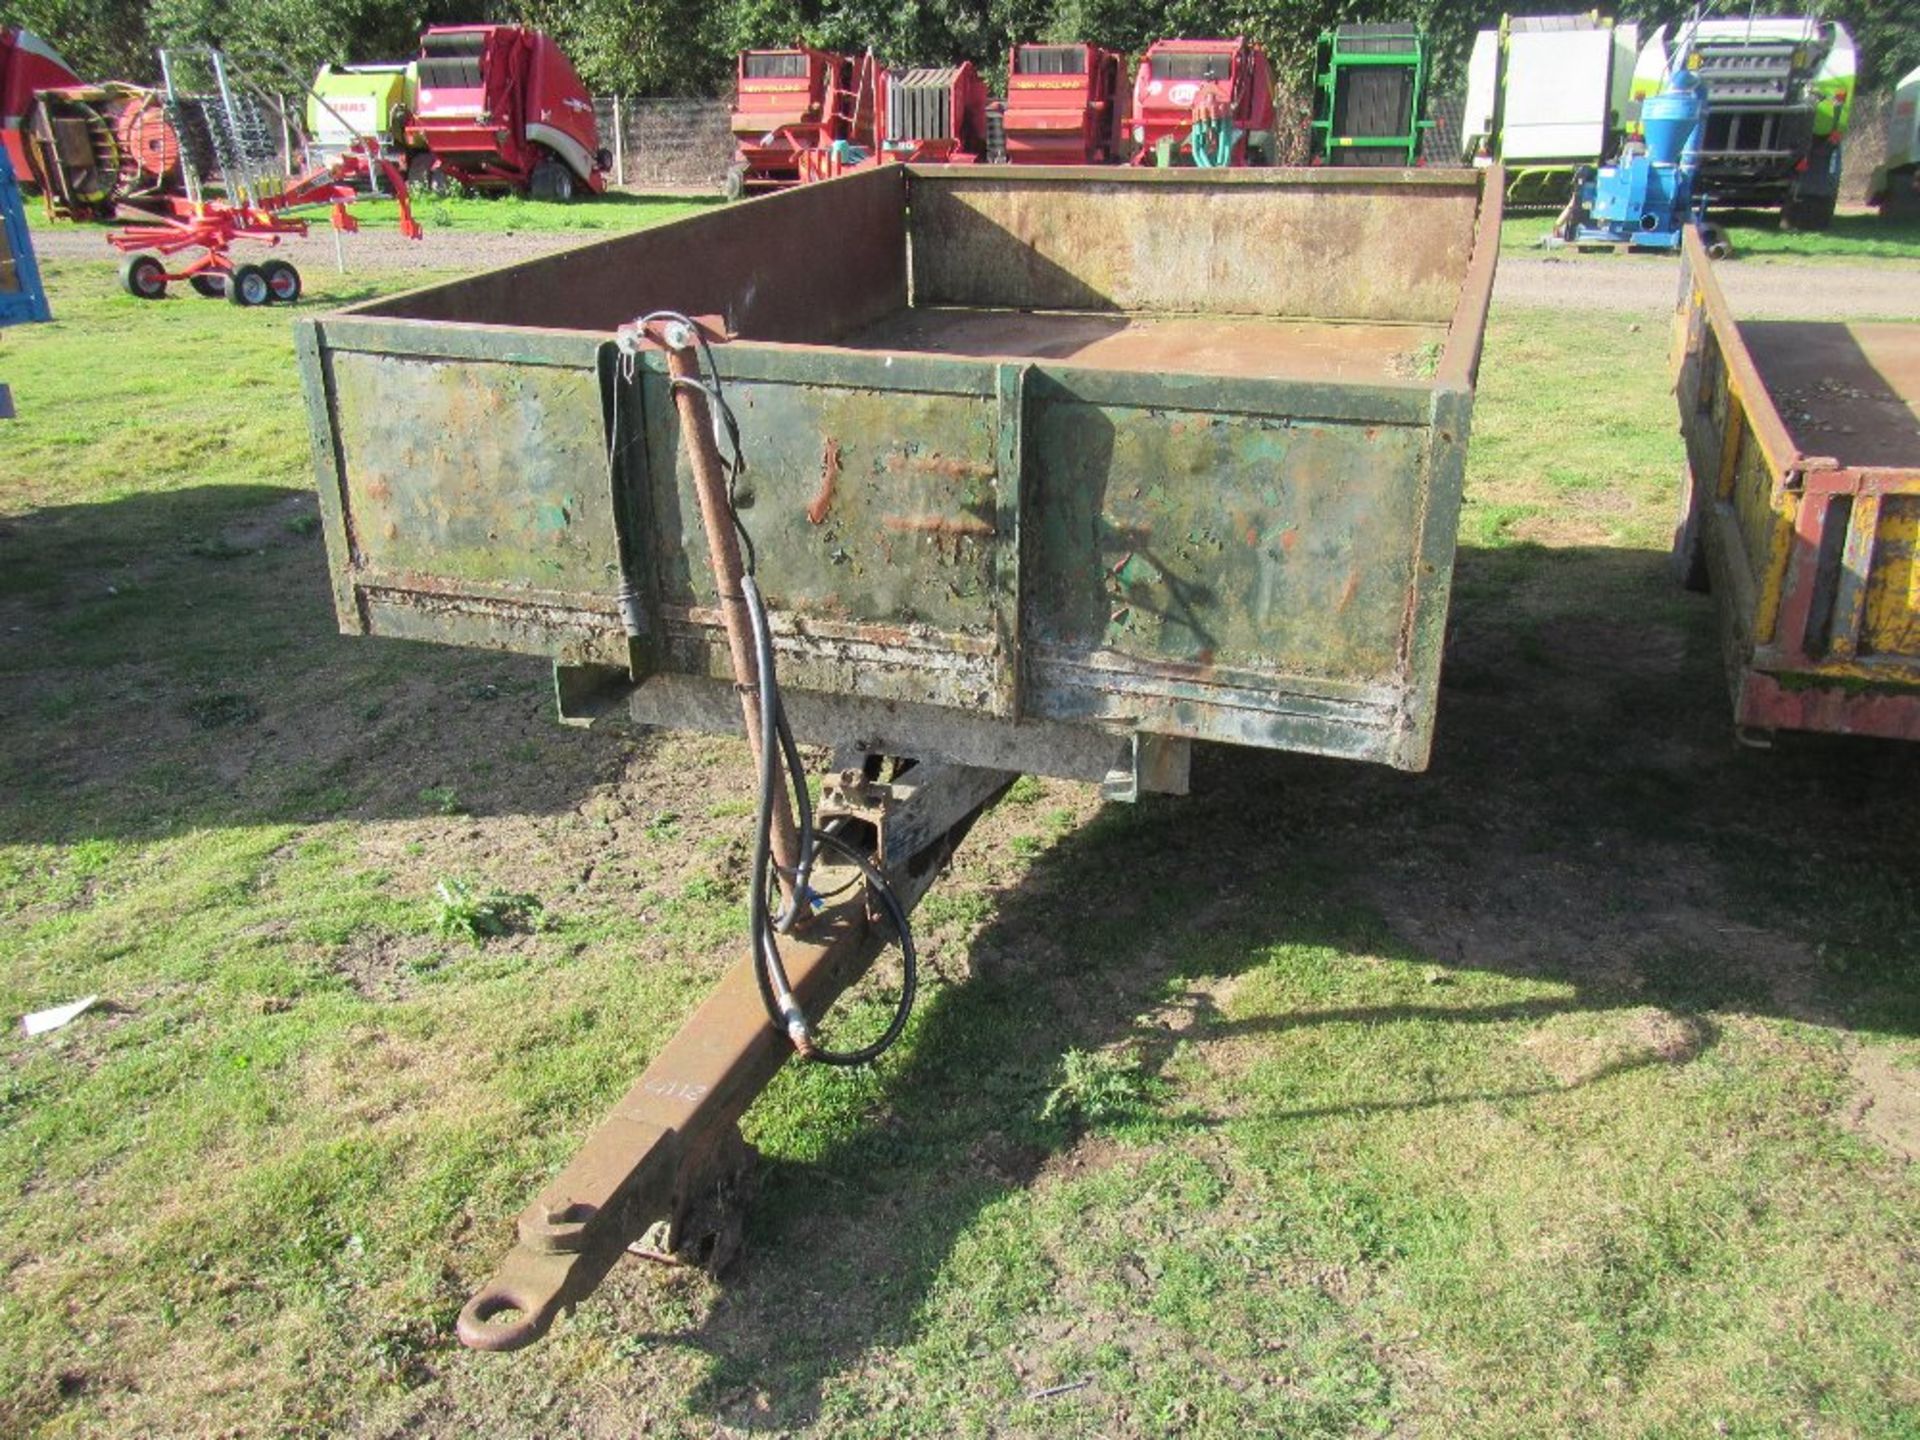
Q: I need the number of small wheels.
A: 4